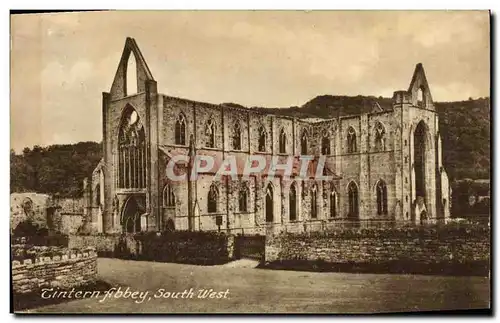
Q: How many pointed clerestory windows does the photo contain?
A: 9